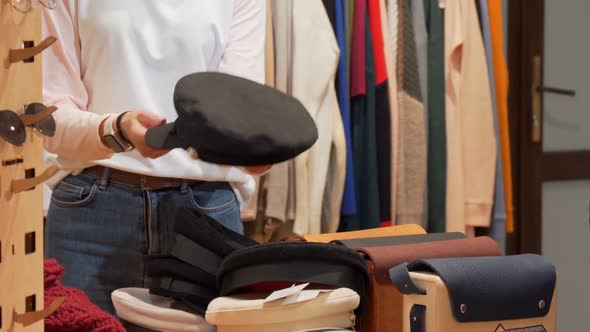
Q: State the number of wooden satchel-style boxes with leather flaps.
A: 4